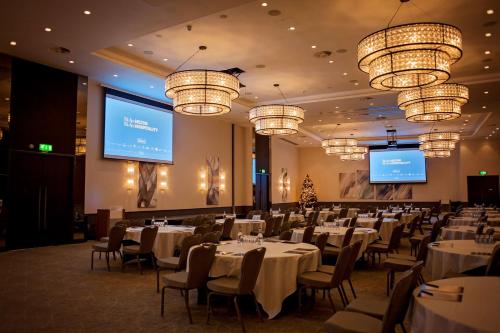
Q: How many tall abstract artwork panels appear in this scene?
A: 3